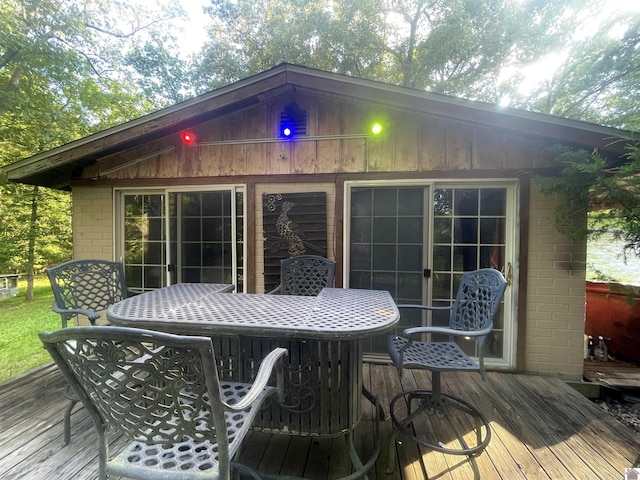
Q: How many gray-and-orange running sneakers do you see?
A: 0